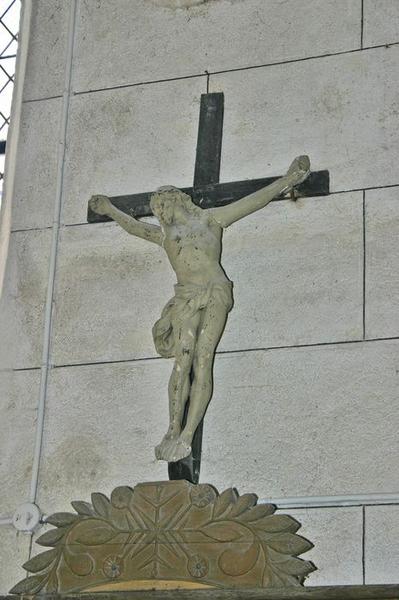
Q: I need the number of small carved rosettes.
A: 4